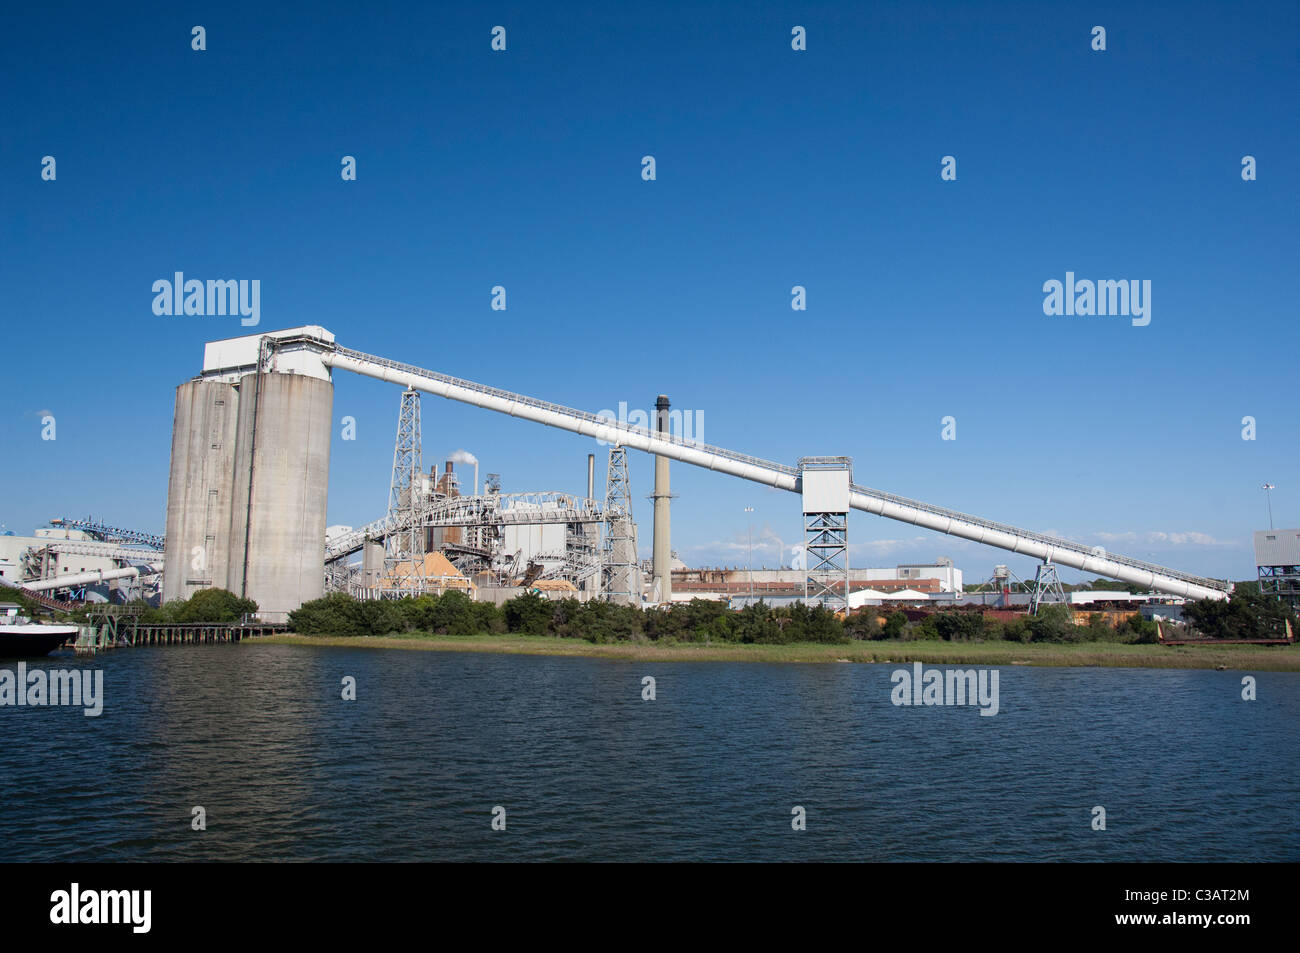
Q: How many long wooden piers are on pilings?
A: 1